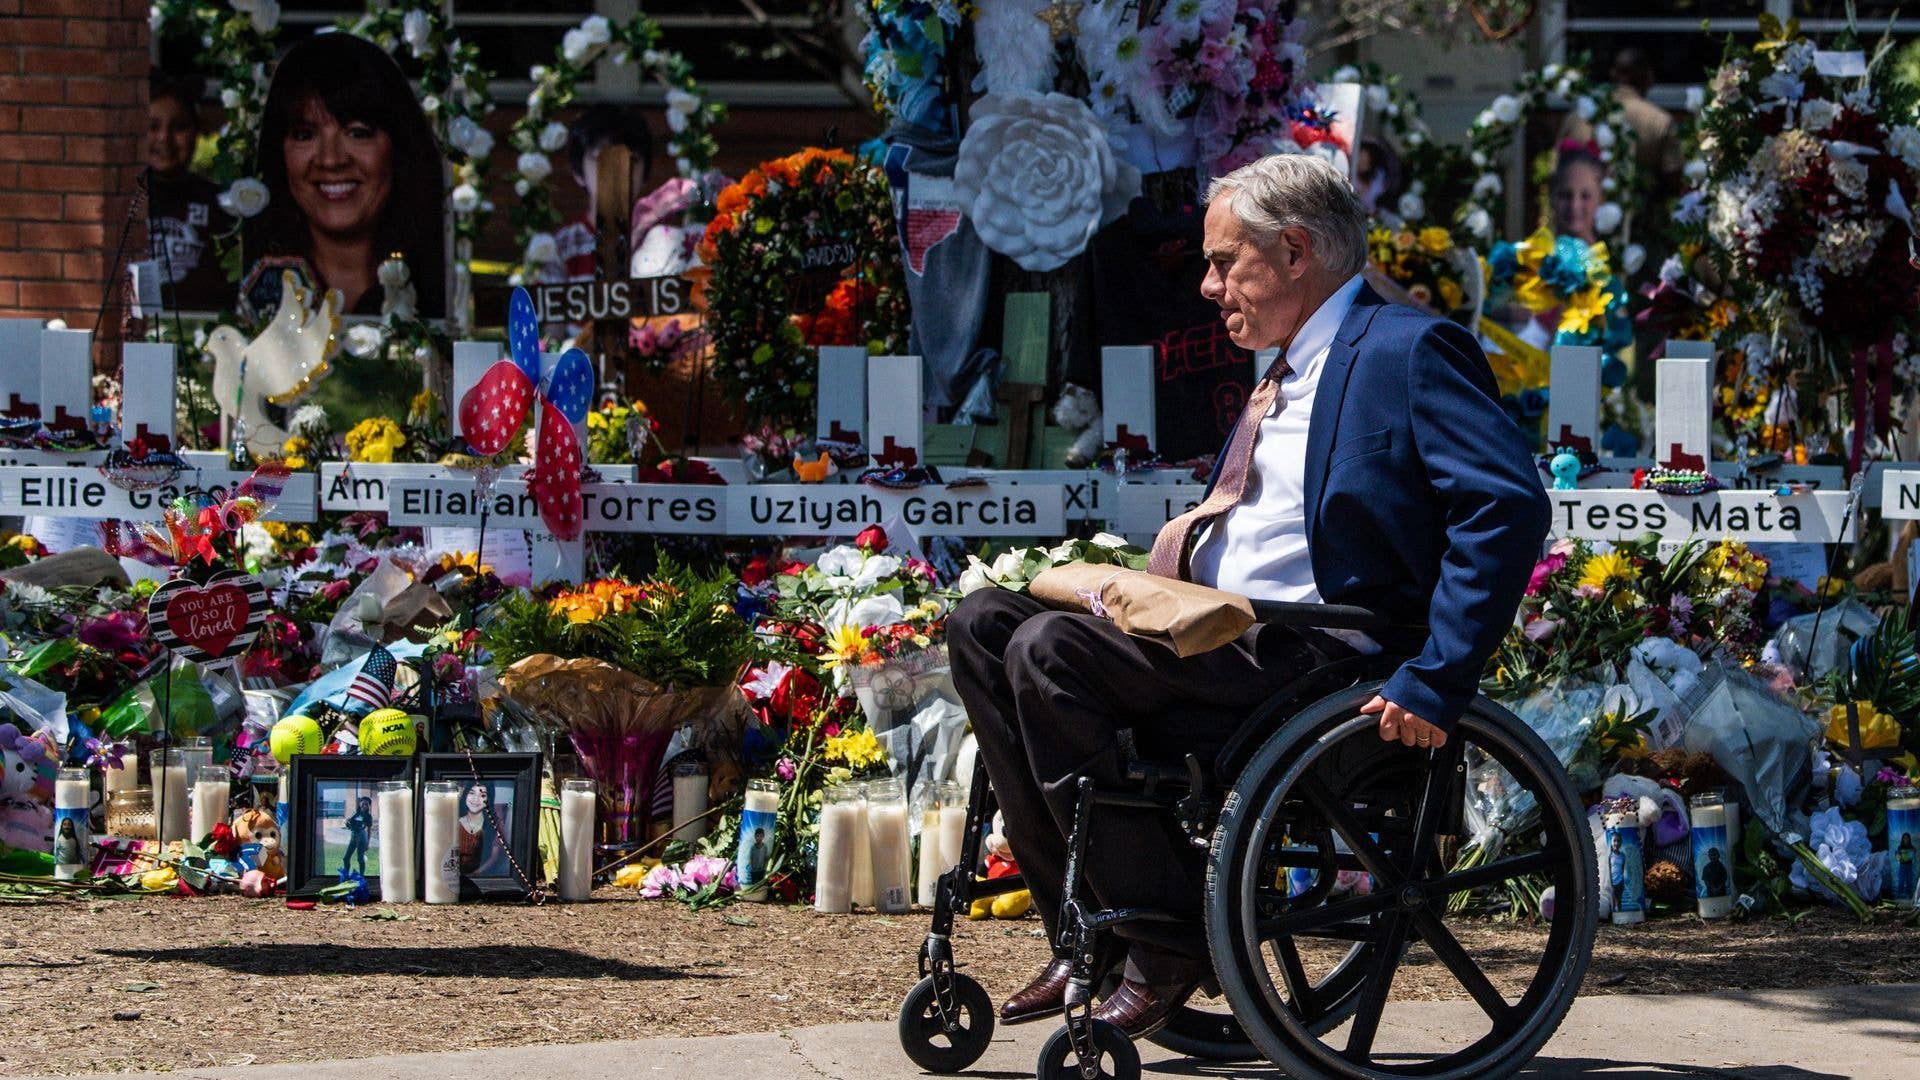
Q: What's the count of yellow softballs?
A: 2